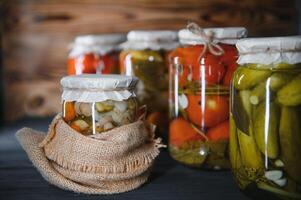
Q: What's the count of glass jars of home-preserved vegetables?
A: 5